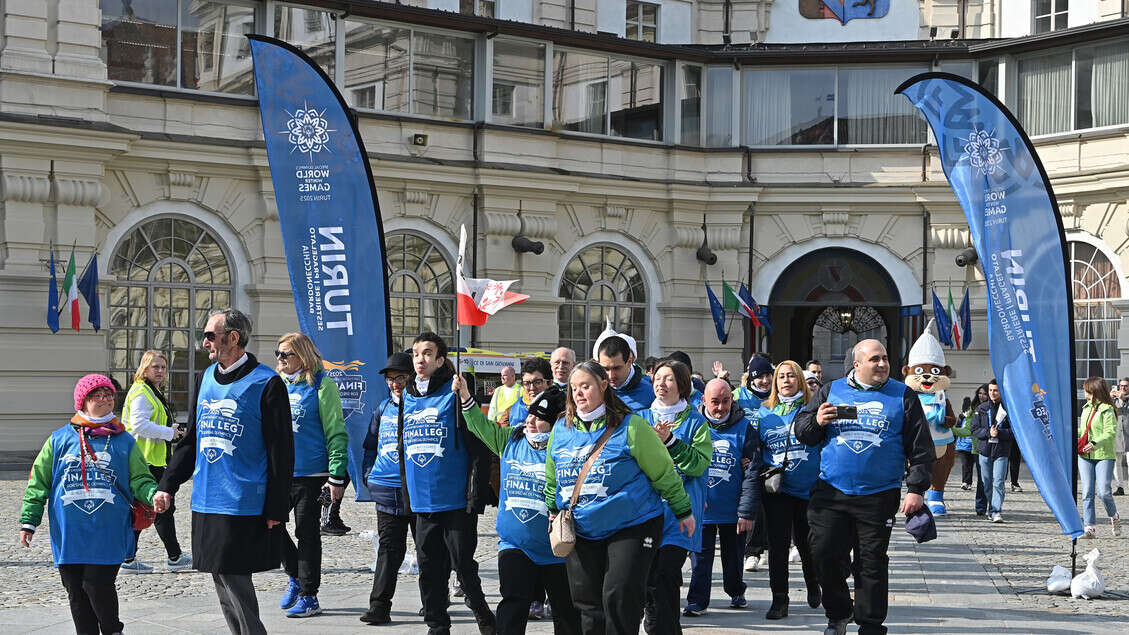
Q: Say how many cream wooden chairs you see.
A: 0